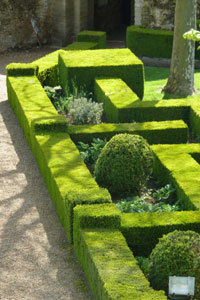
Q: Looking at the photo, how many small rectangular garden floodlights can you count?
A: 1